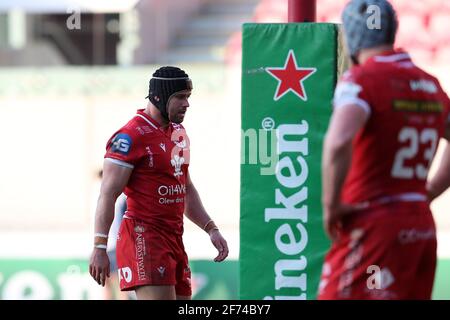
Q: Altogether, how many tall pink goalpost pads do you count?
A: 0